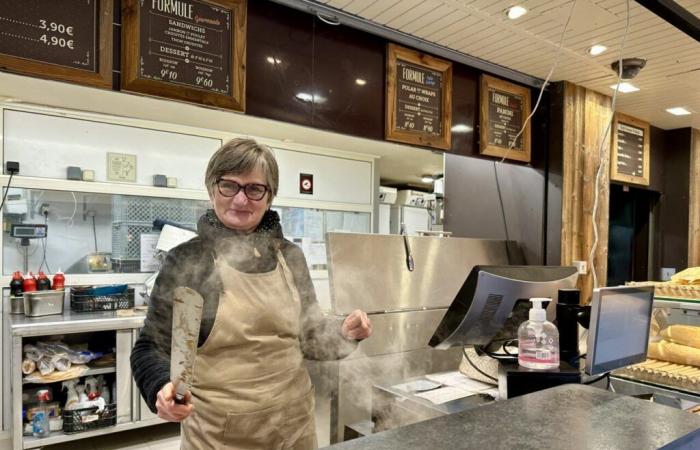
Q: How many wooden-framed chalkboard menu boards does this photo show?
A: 5